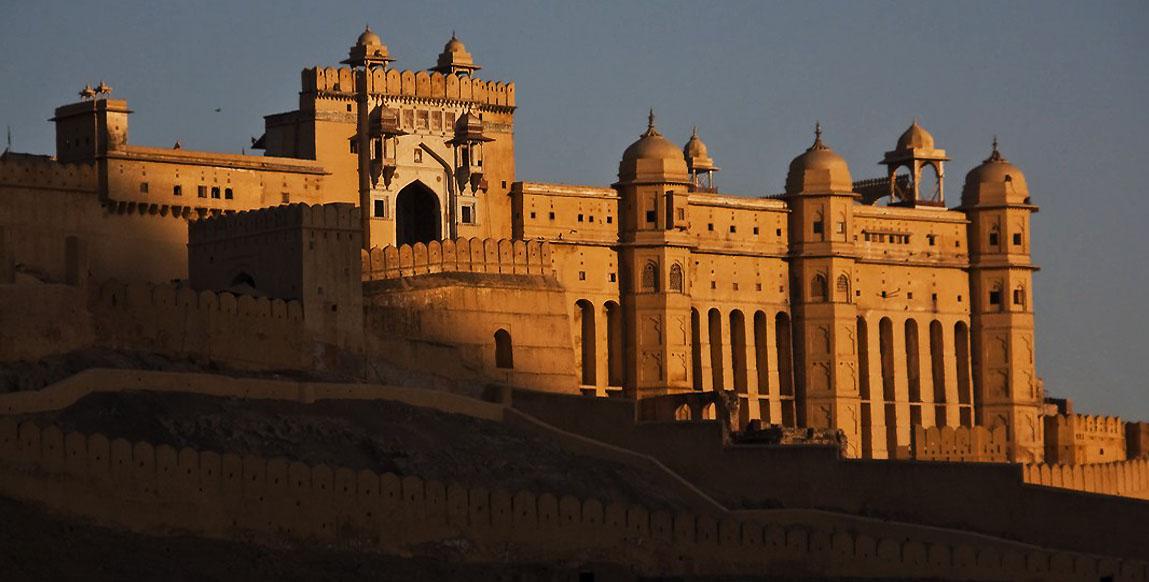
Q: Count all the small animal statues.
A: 2